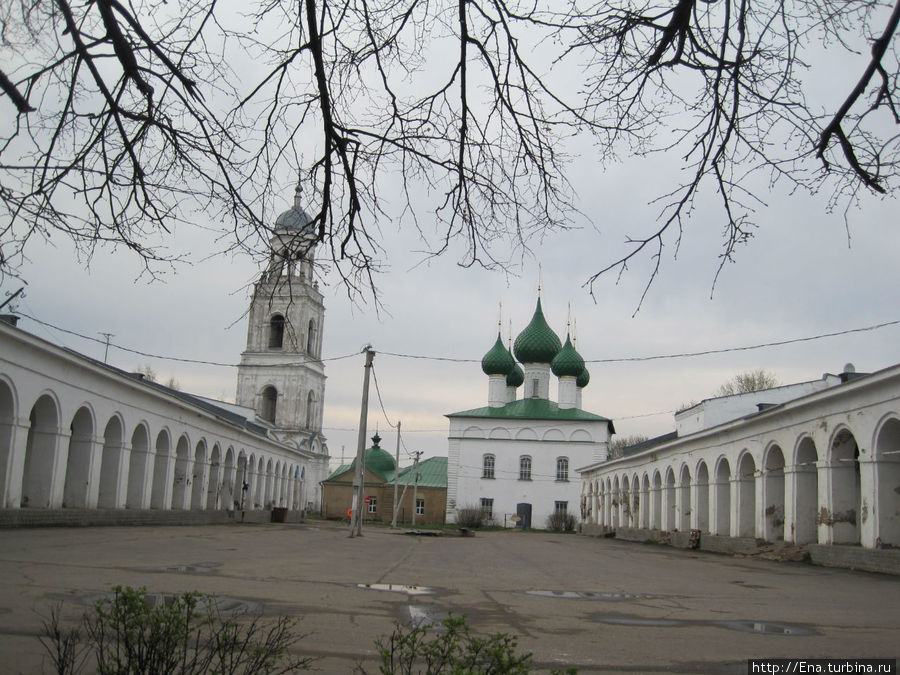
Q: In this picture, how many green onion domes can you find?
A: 5